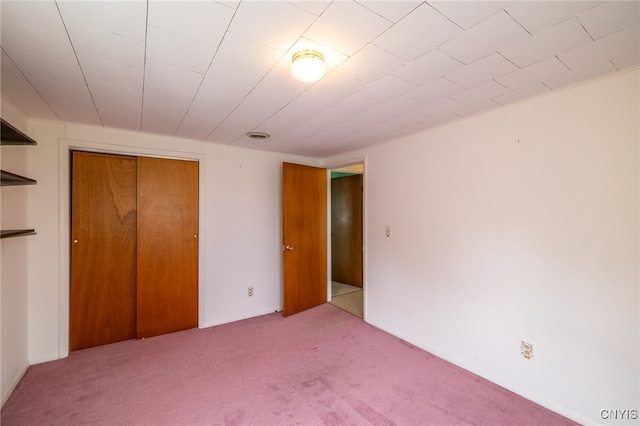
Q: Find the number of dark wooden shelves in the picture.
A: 3